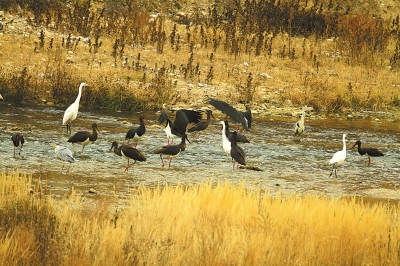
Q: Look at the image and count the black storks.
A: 11